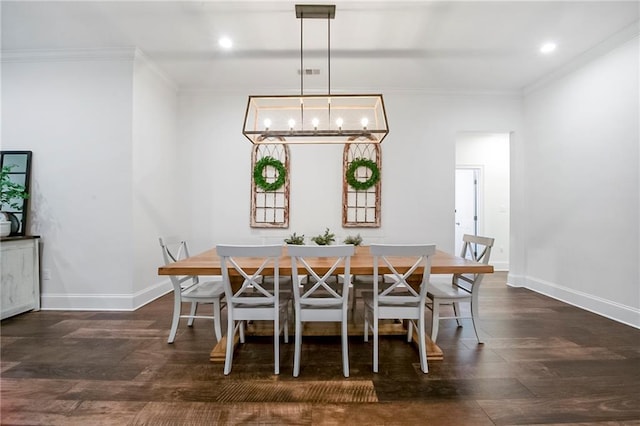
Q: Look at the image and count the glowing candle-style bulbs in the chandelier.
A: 5